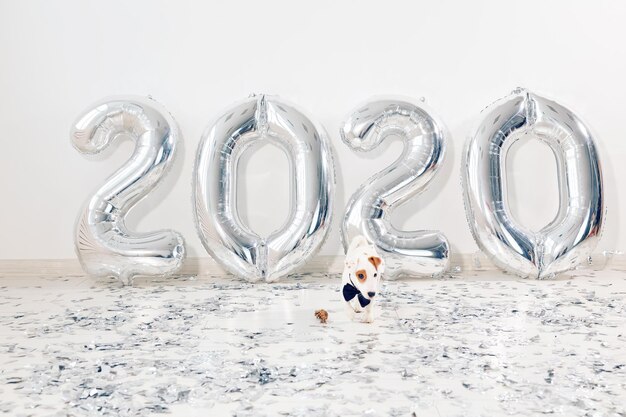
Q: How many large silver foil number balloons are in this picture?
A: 4